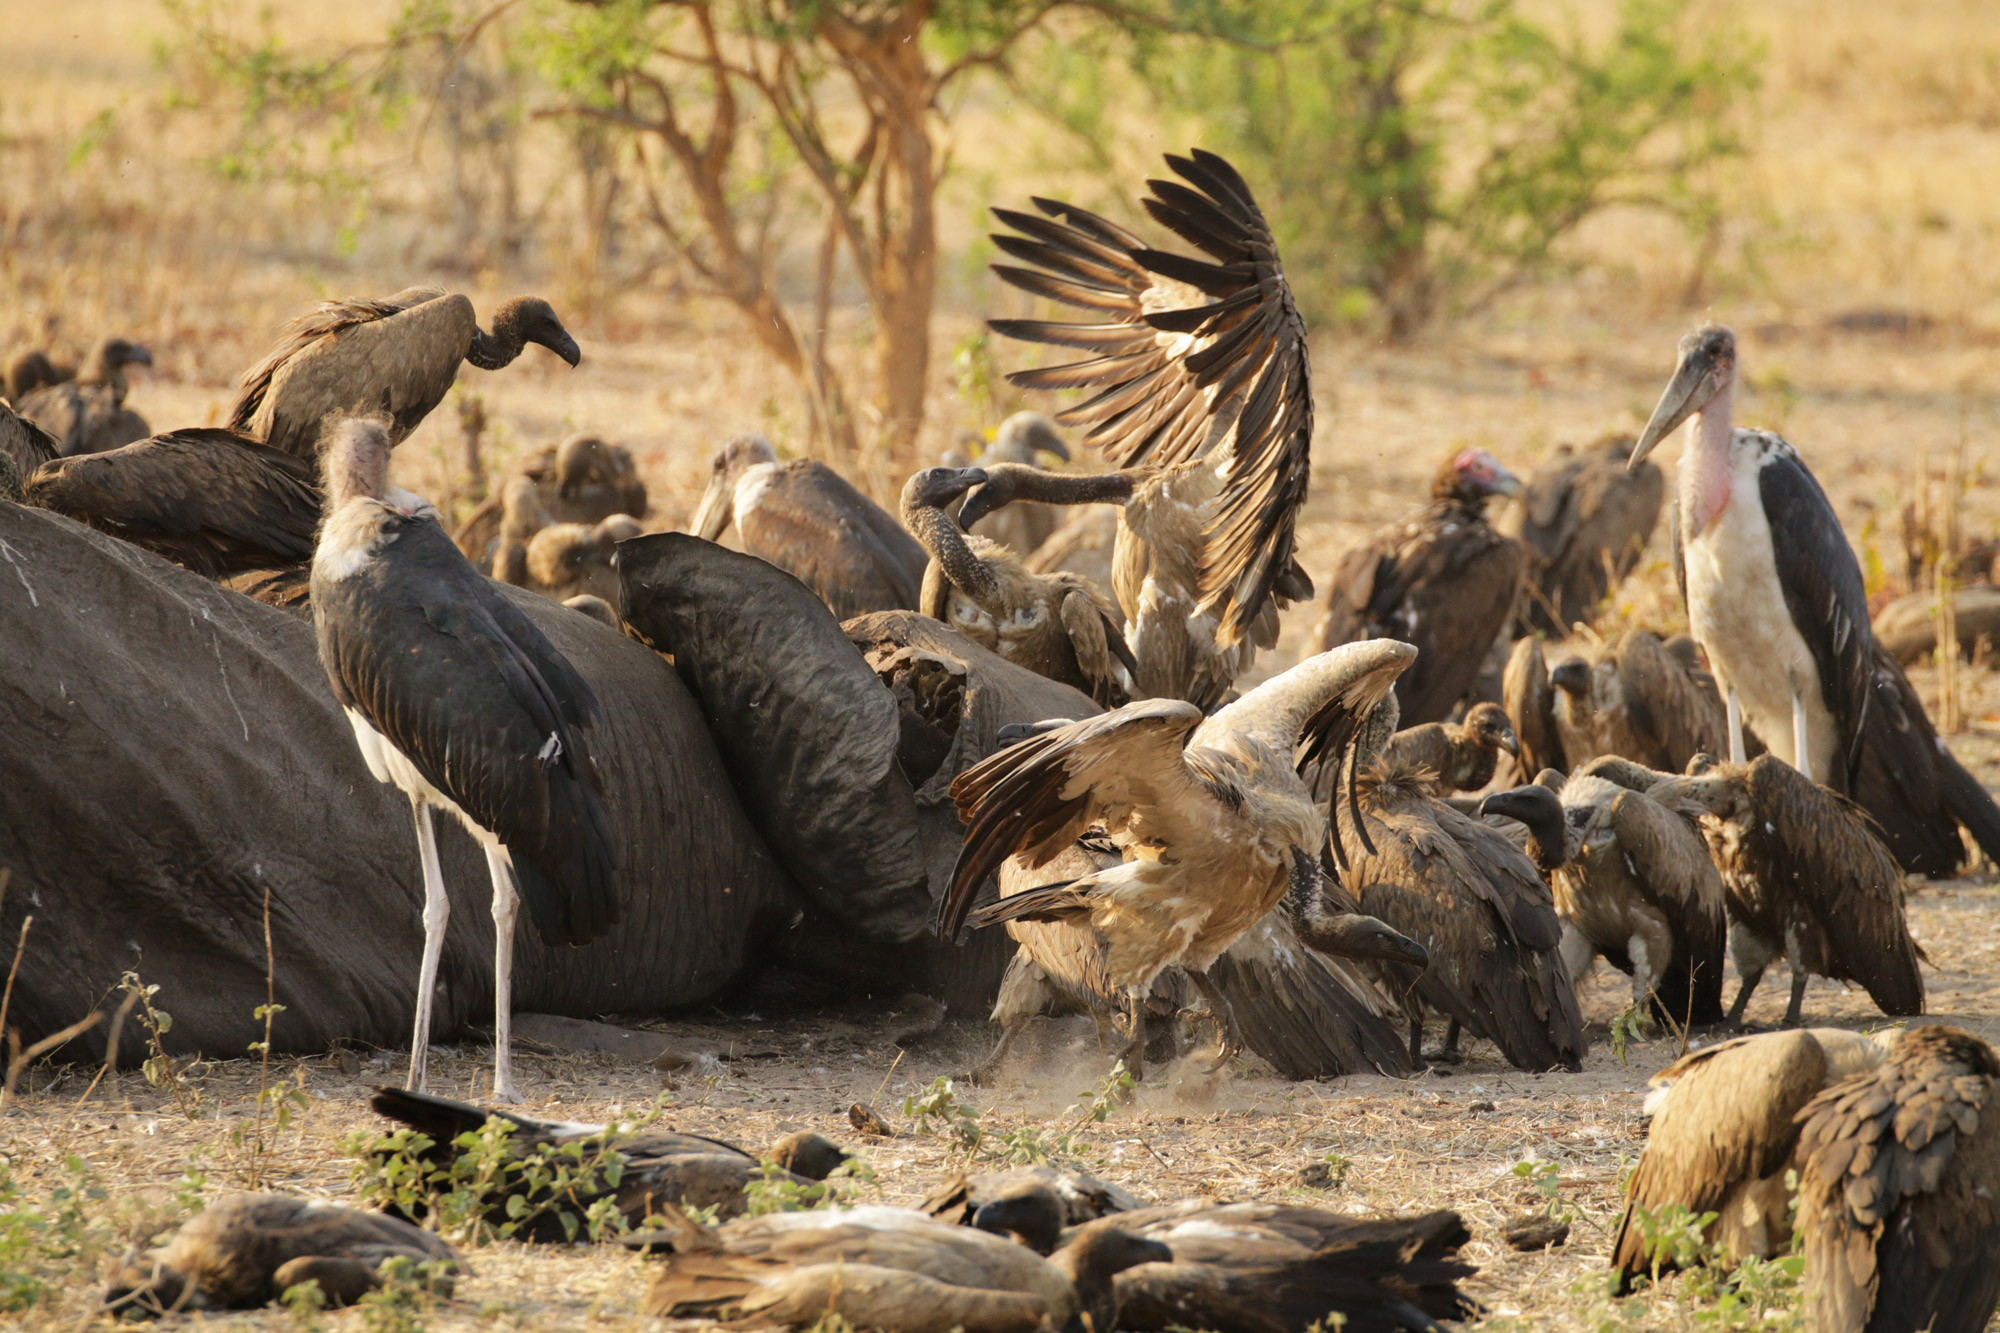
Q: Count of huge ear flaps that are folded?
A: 1